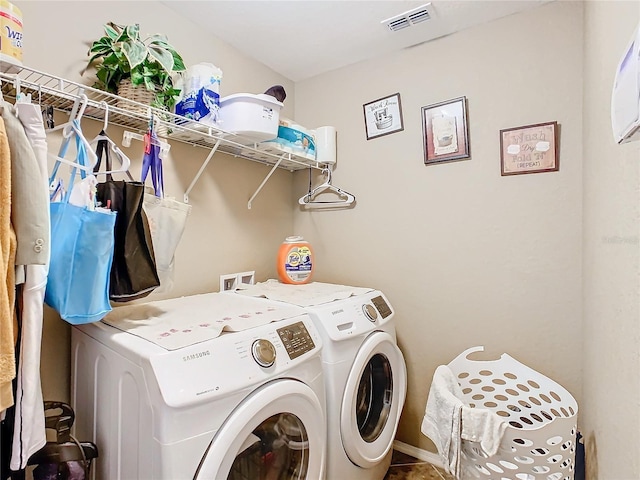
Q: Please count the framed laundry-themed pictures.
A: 3